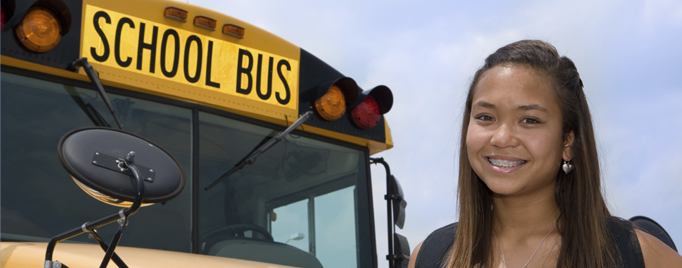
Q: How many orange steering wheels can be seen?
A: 0